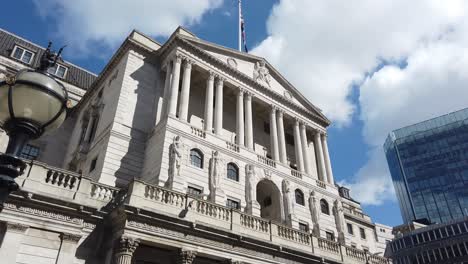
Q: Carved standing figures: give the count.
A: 6